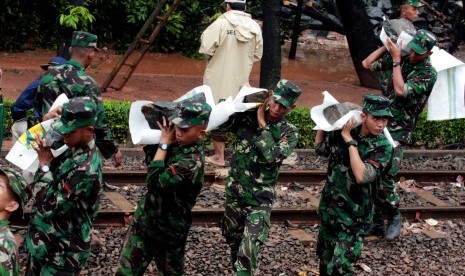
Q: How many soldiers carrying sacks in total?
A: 5